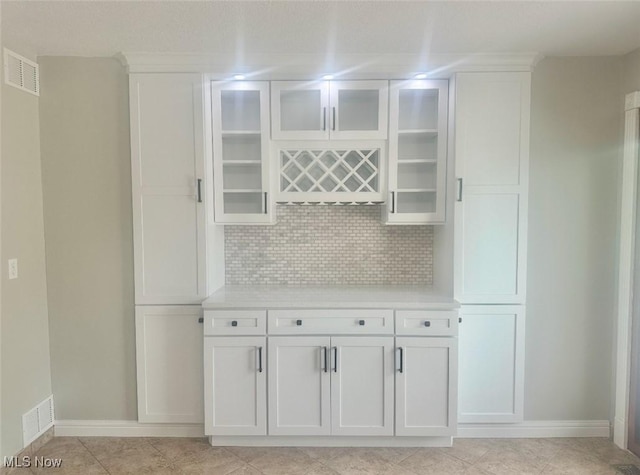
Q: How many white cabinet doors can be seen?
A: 12